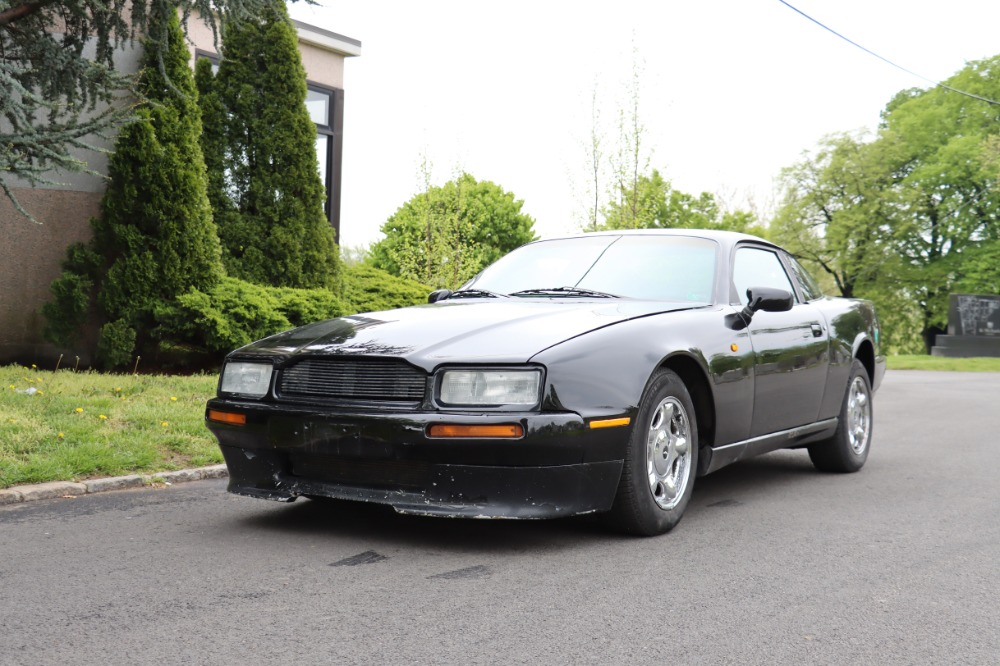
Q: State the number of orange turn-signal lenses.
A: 4